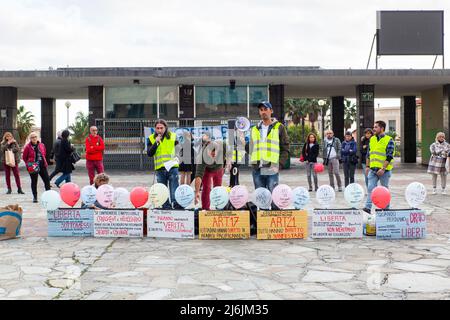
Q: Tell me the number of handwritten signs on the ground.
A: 7